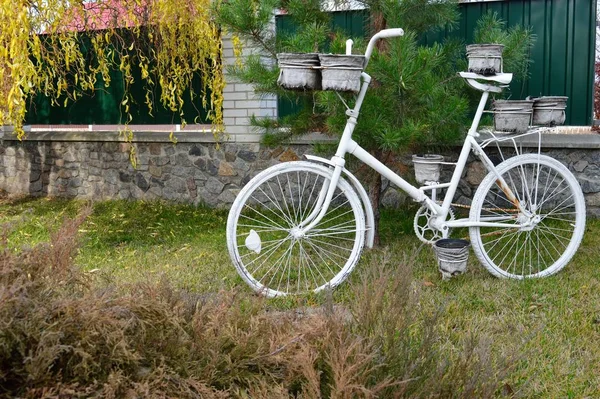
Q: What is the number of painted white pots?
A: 7